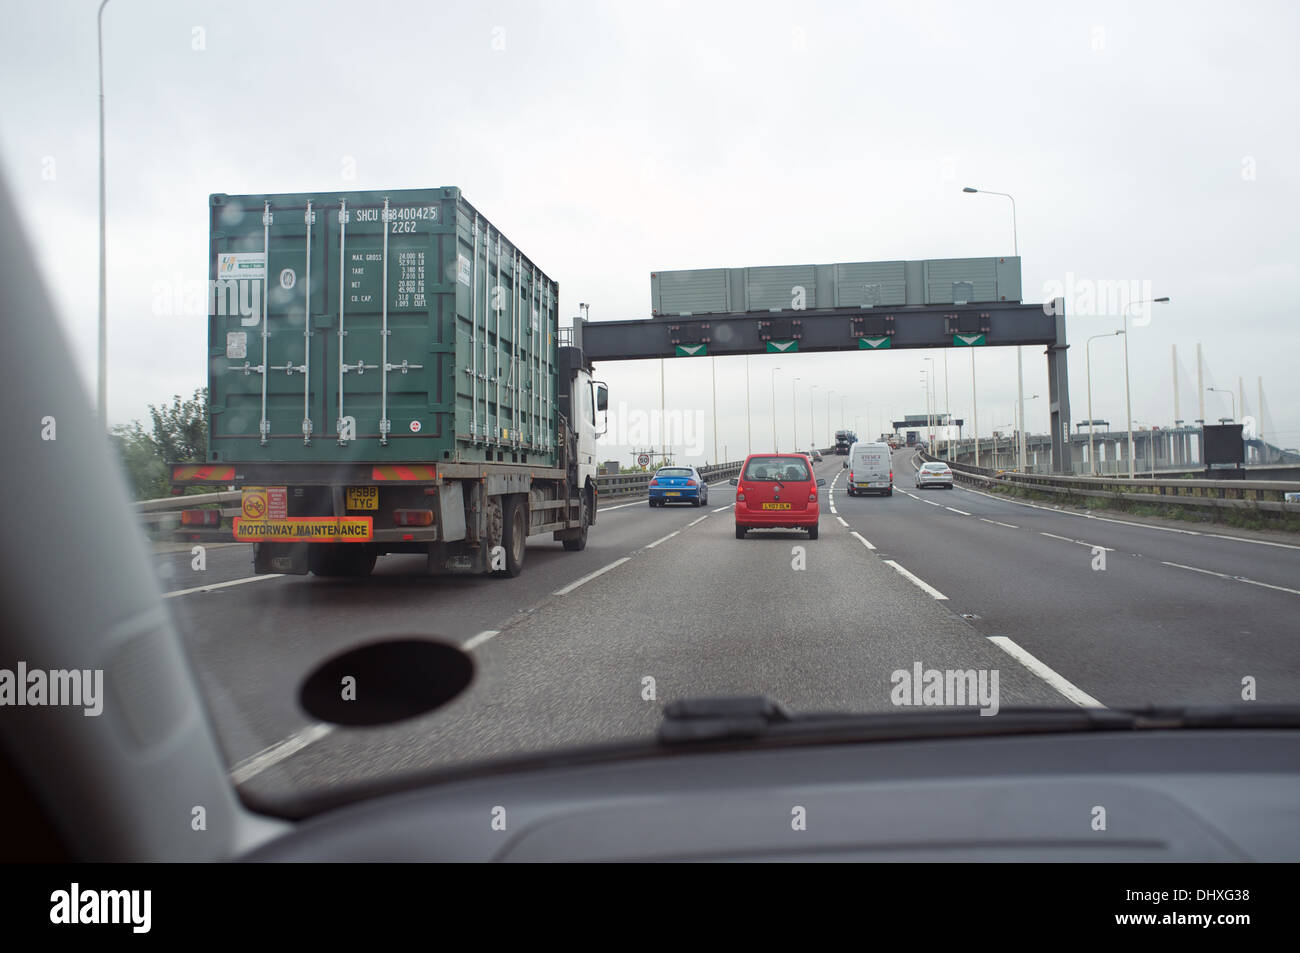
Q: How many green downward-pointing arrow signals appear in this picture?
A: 4